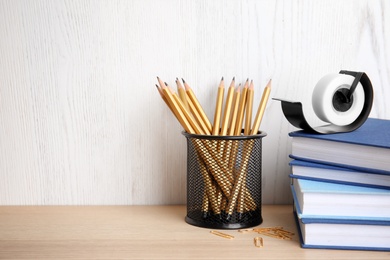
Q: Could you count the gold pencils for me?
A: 12